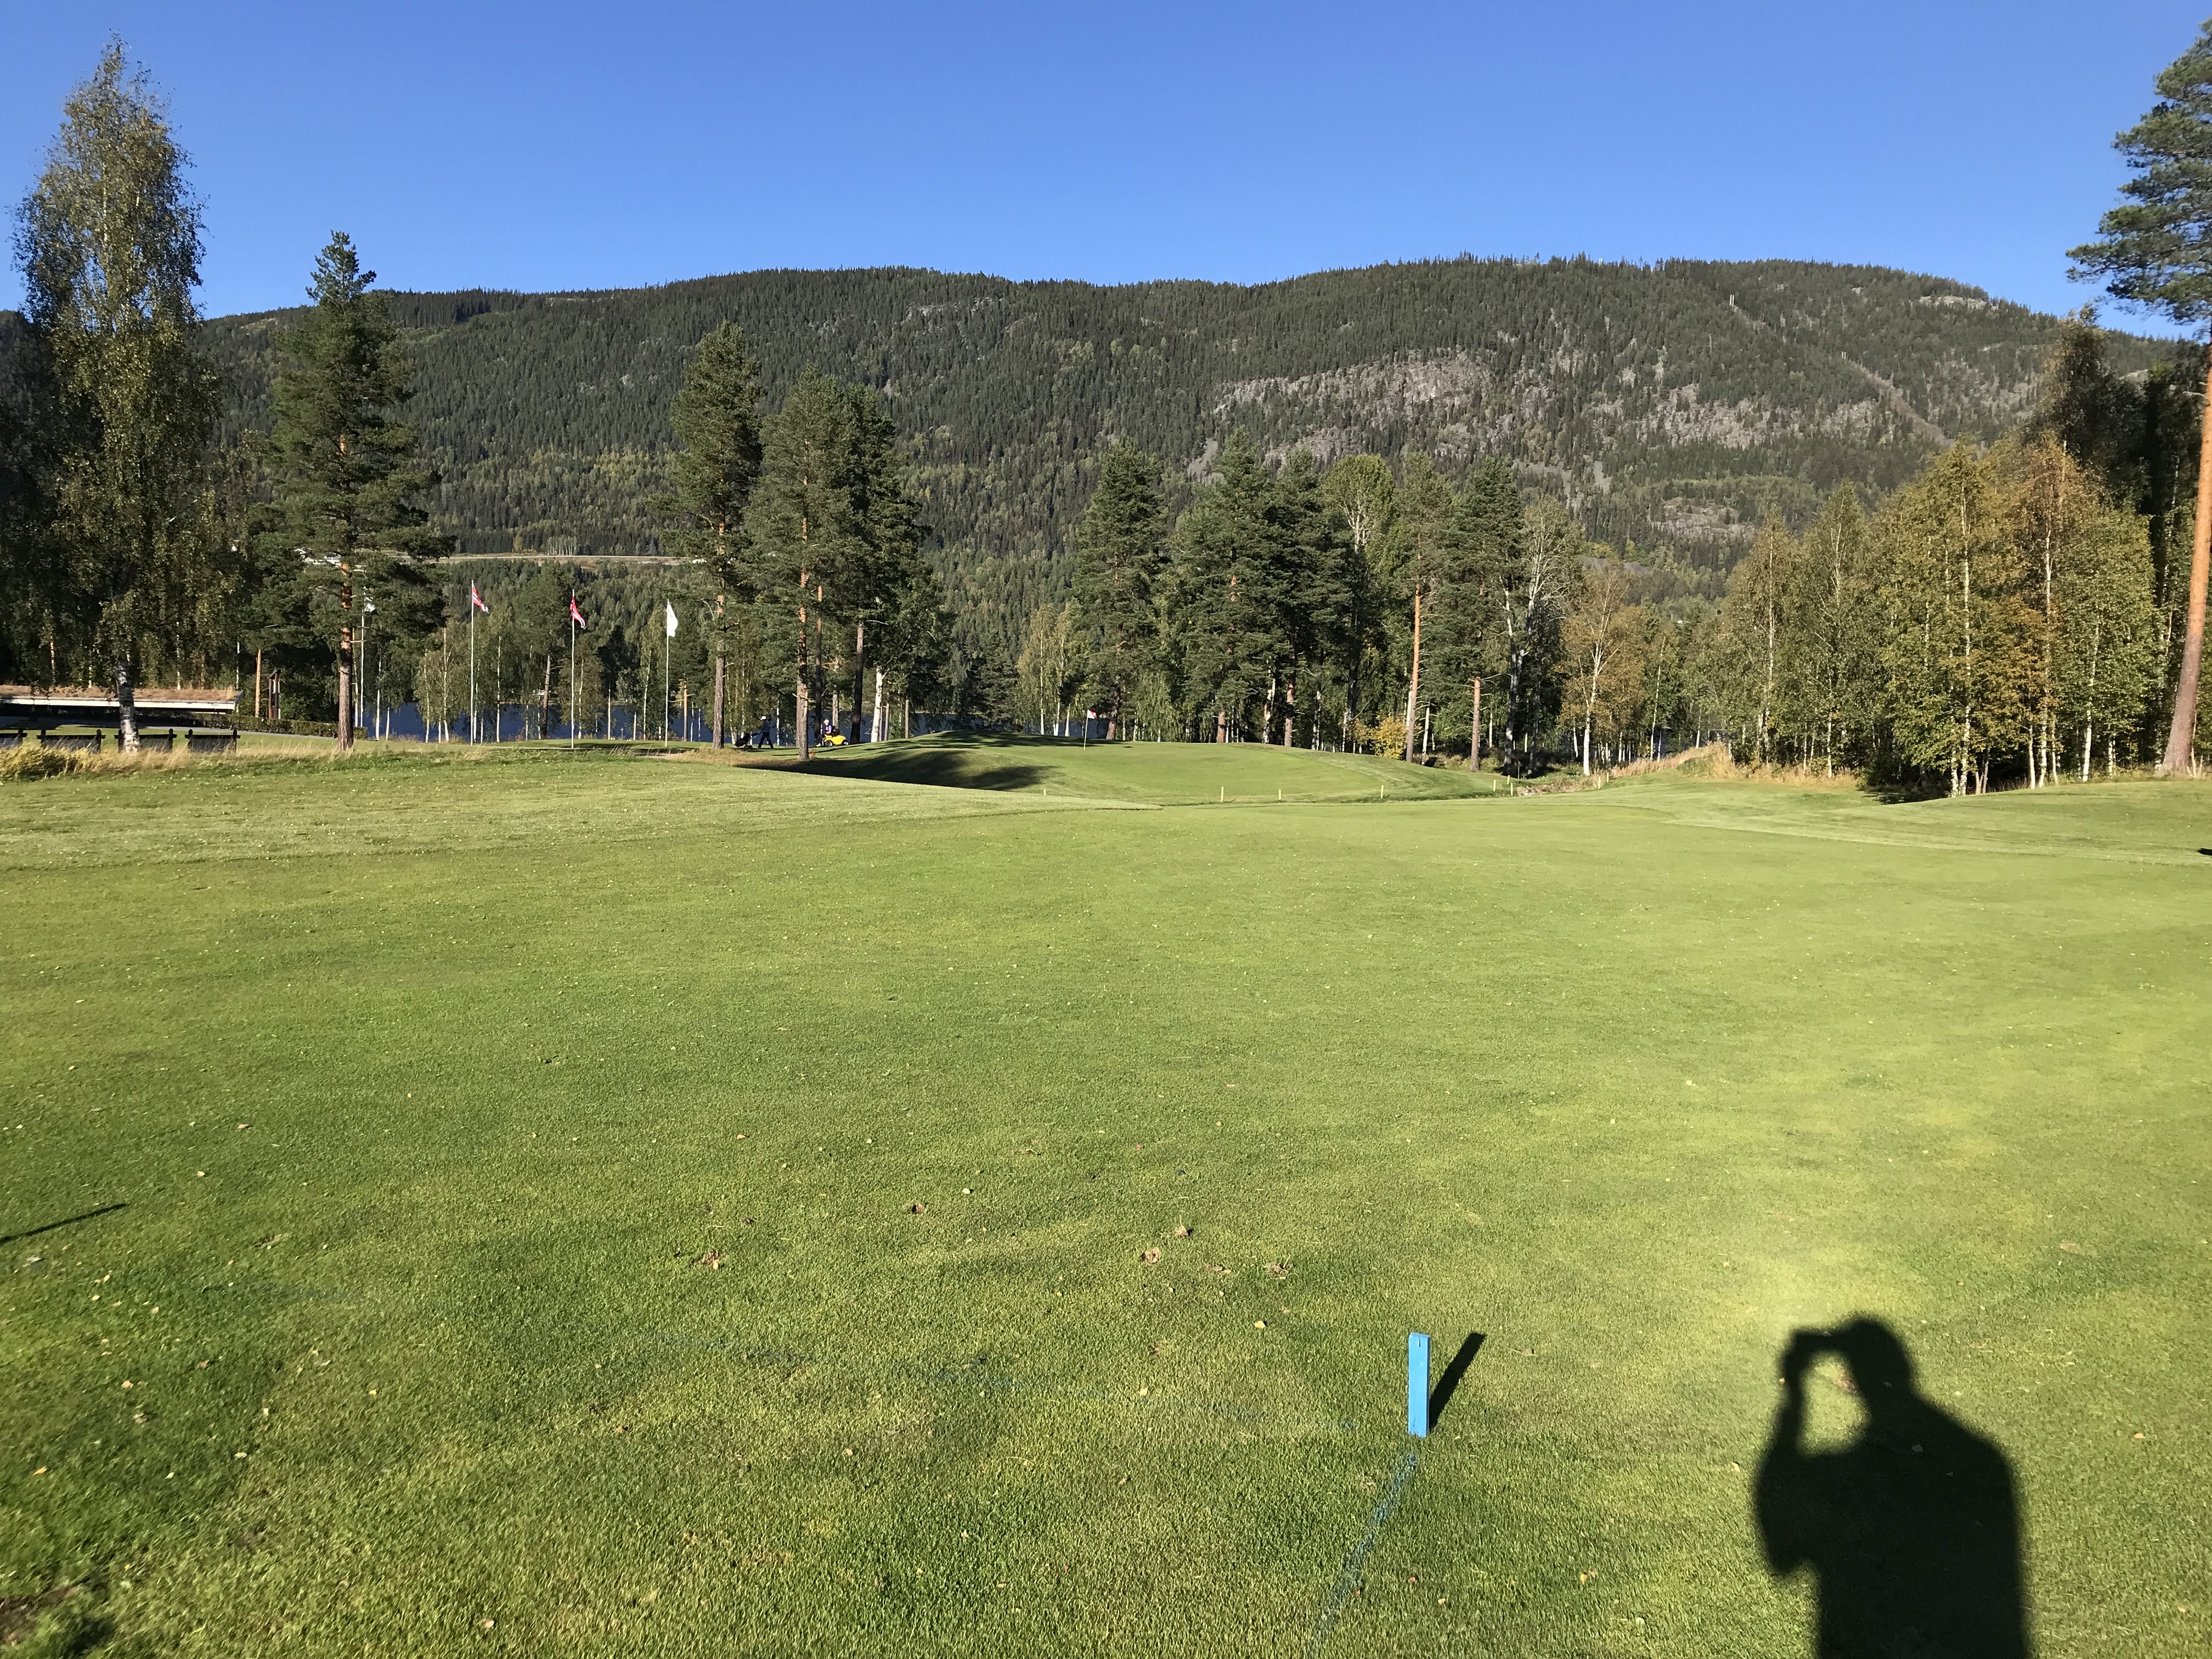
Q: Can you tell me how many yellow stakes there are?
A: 9